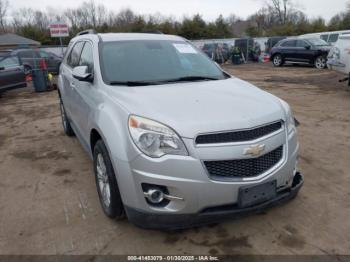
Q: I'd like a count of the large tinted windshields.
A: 1